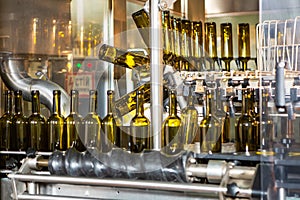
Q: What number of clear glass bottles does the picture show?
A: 0